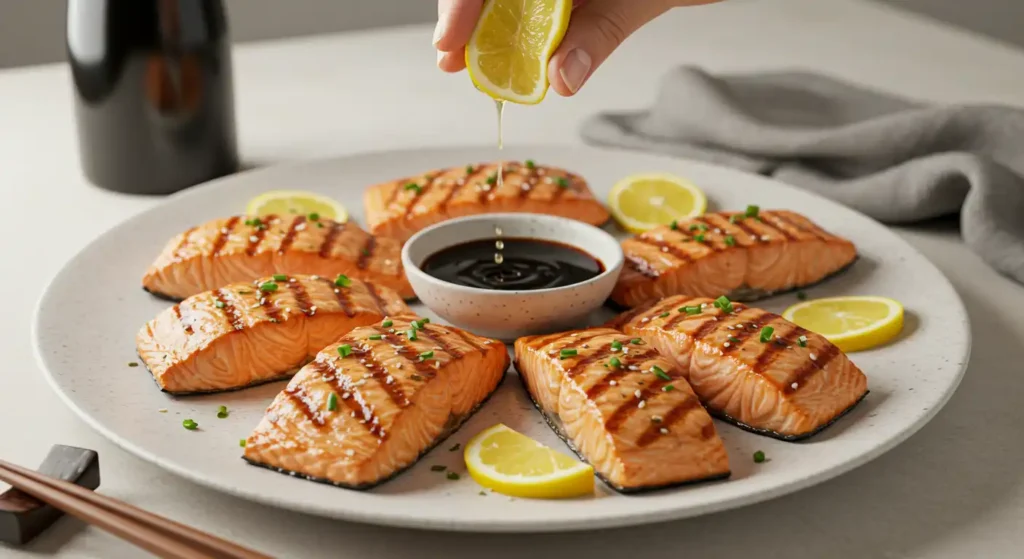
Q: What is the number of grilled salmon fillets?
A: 7